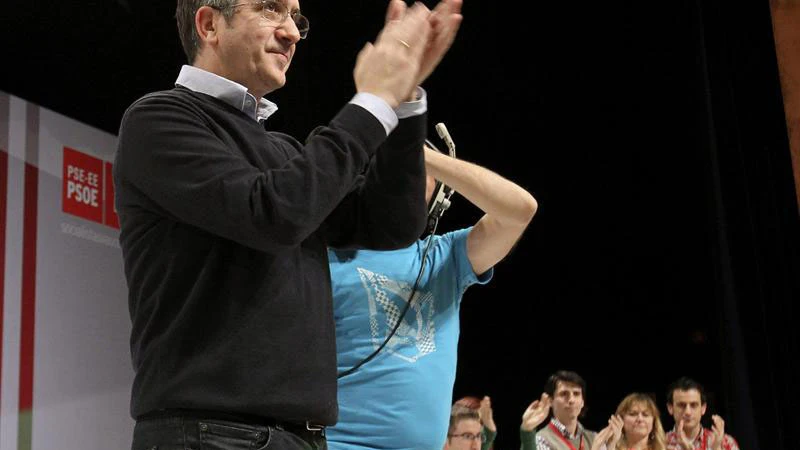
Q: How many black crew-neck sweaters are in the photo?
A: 1